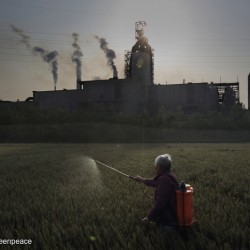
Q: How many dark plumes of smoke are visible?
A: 3